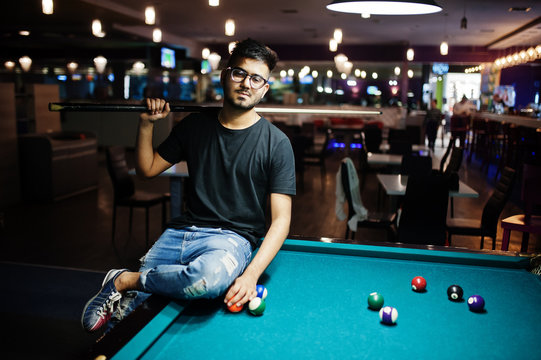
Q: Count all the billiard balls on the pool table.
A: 8